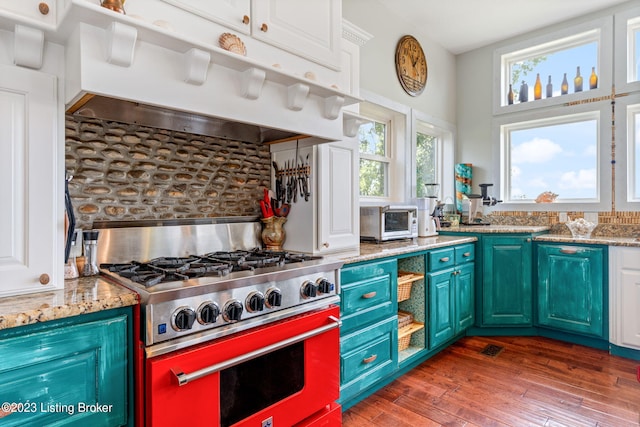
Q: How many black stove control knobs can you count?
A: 7